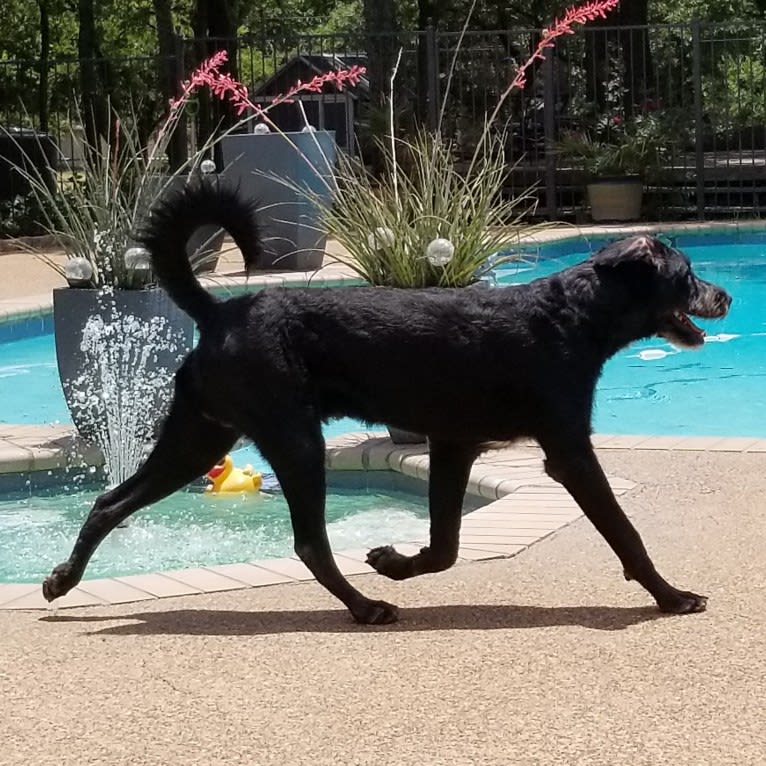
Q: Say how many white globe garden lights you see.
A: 7